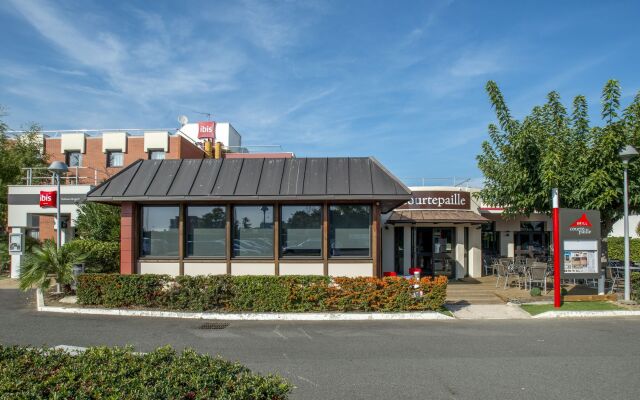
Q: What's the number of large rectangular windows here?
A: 5